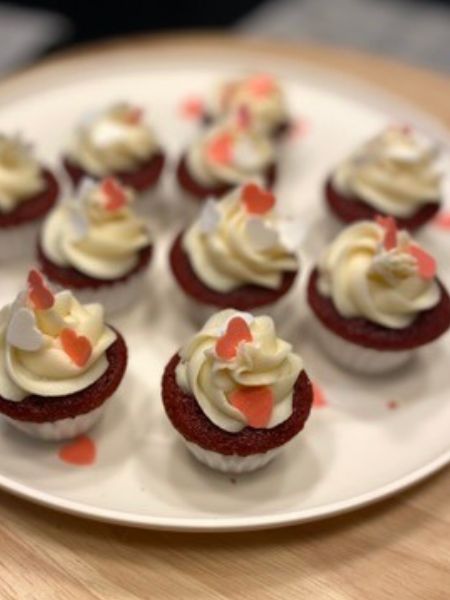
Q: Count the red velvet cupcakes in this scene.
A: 10